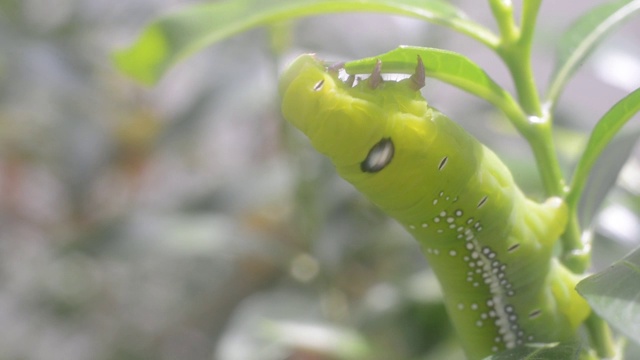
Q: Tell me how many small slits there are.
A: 5